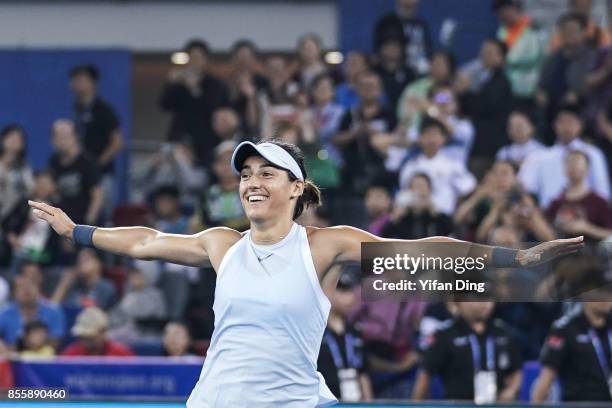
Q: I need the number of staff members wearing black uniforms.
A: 3